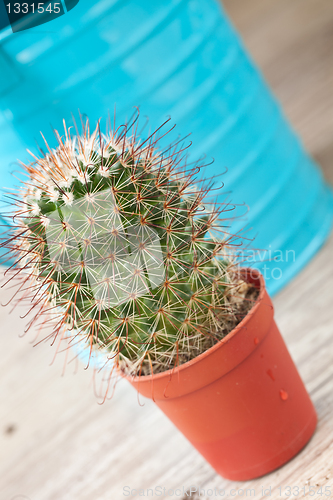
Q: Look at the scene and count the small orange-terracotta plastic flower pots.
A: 1